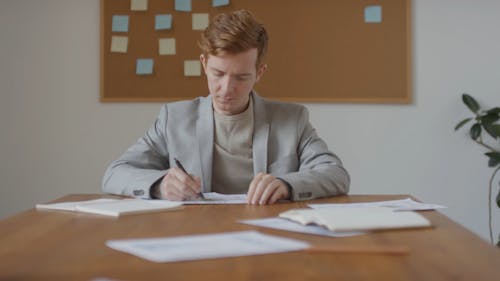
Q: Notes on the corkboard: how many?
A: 11